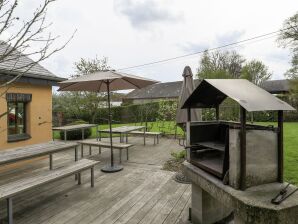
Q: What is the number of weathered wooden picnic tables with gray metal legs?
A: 3